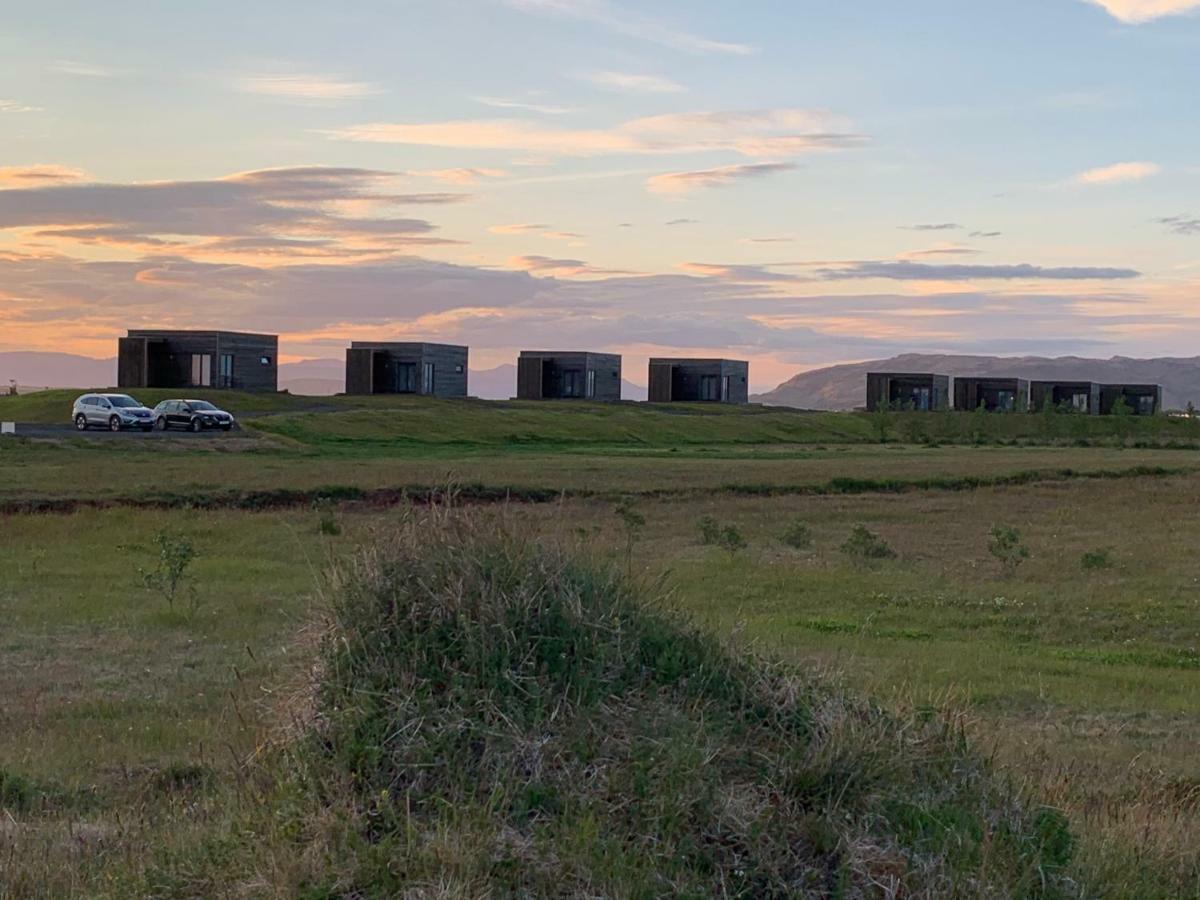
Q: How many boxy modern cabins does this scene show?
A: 8